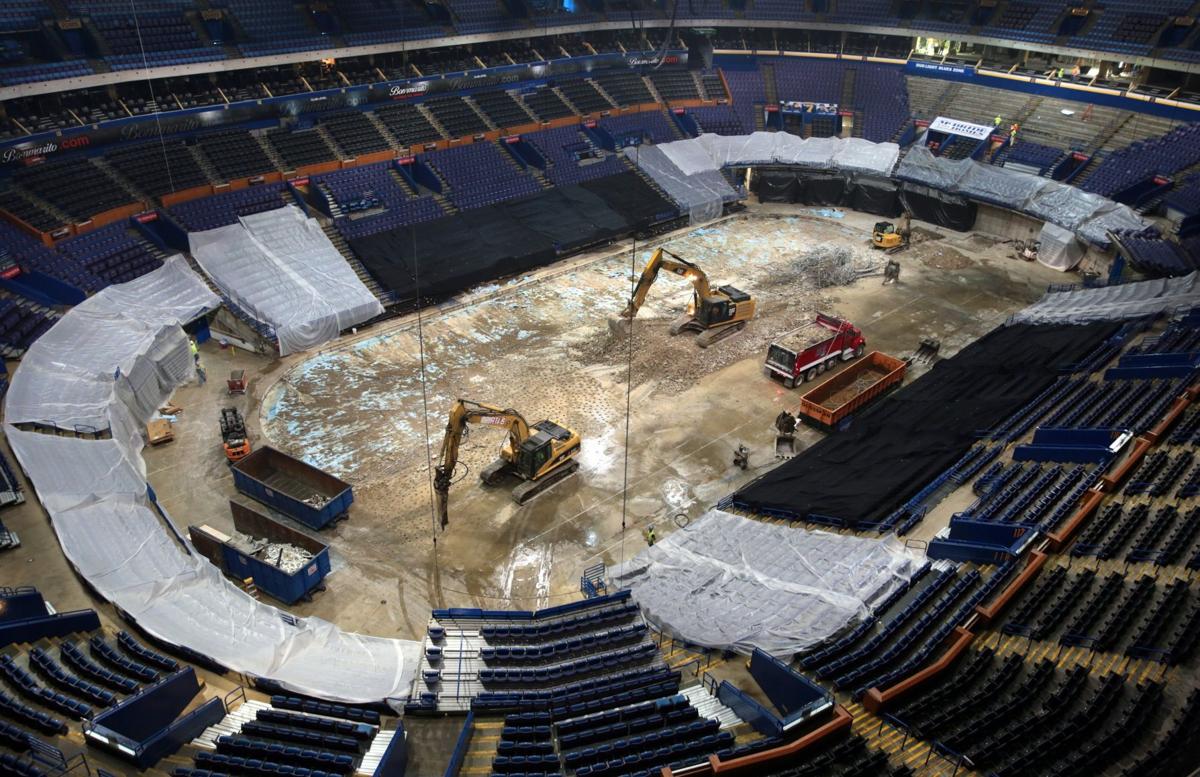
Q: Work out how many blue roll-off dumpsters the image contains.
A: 2